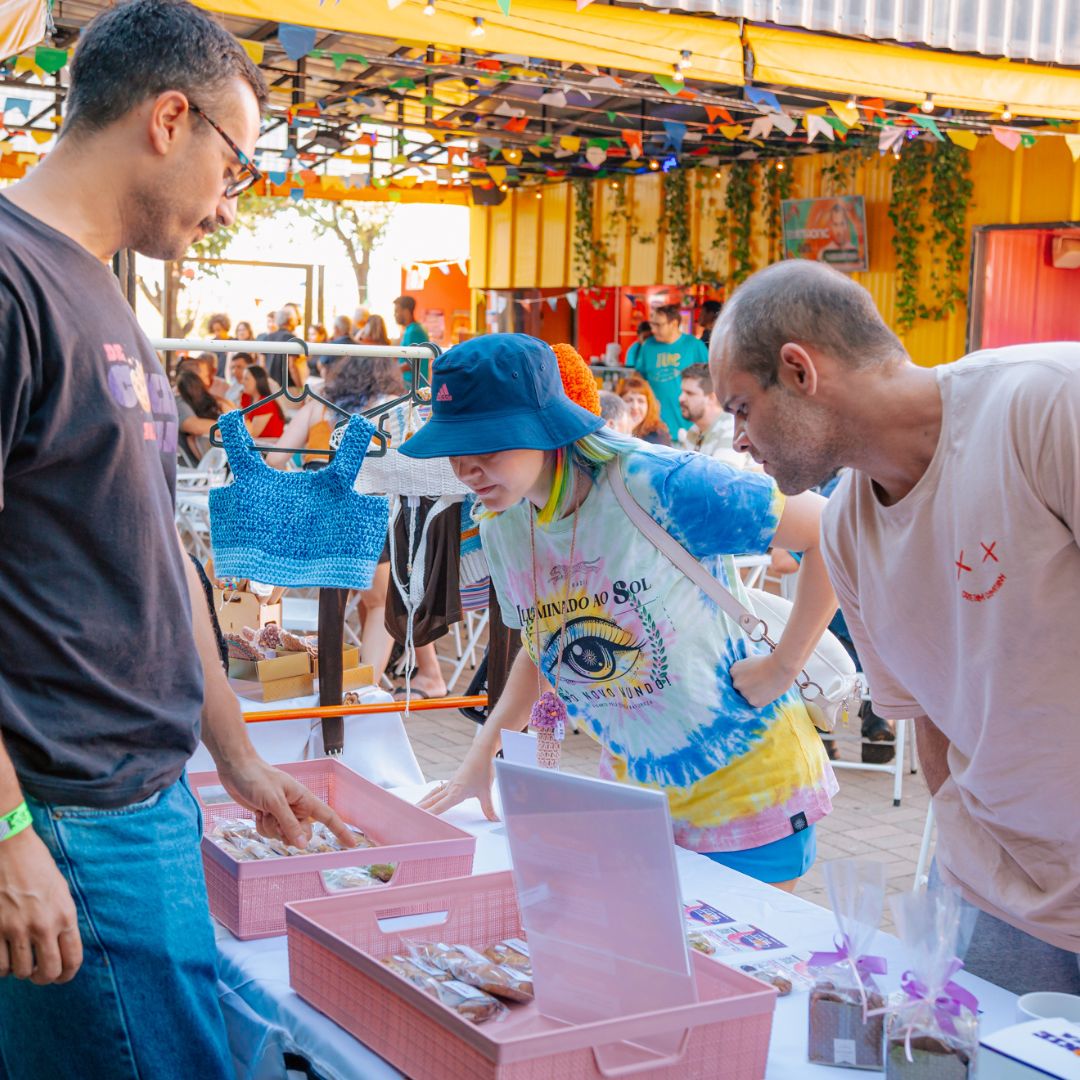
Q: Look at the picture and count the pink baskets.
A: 2